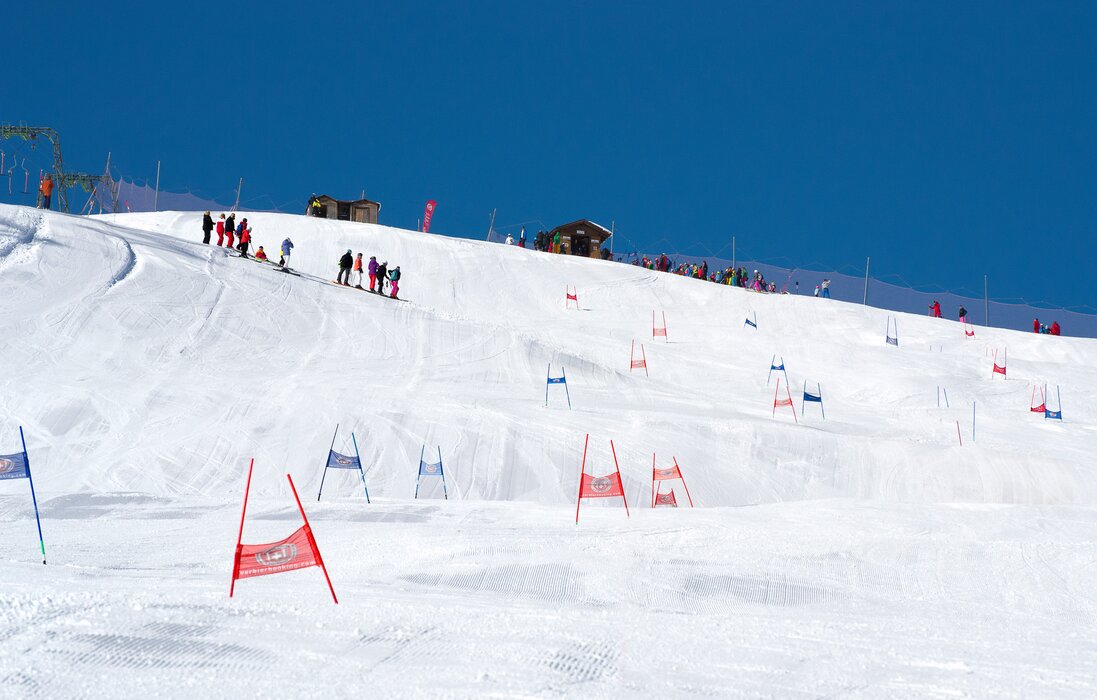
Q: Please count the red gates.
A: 11